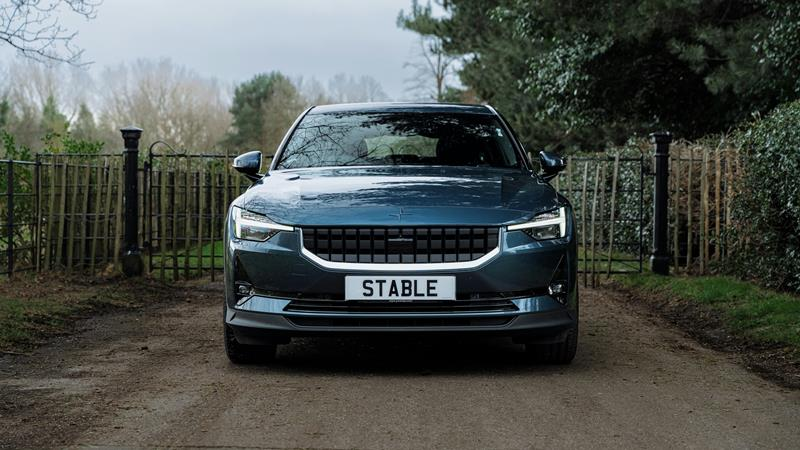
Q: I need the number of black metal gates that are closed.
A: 2